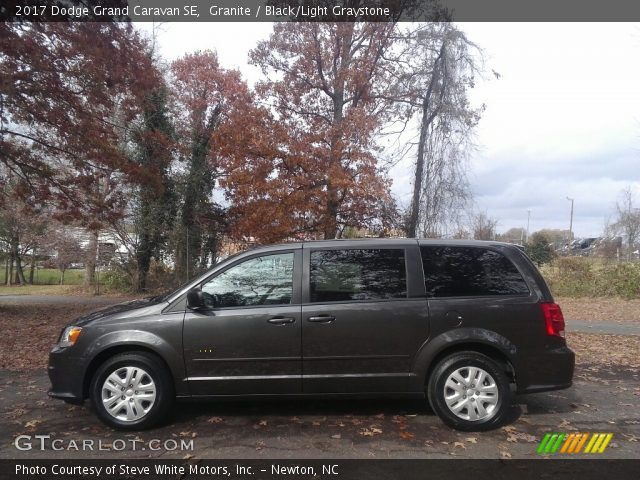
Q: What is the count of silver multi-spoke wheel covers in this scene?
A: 2